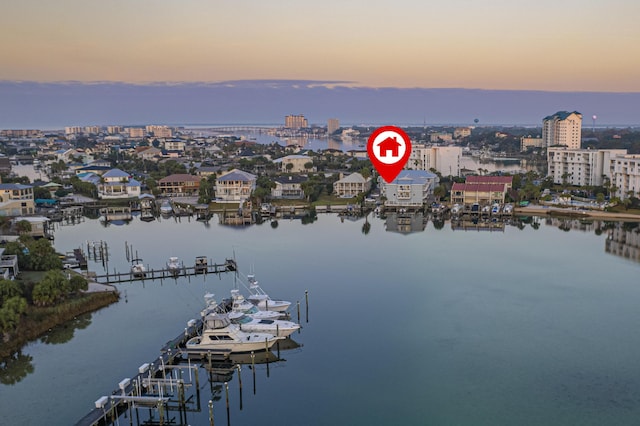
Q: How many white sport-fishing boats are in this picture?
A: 4